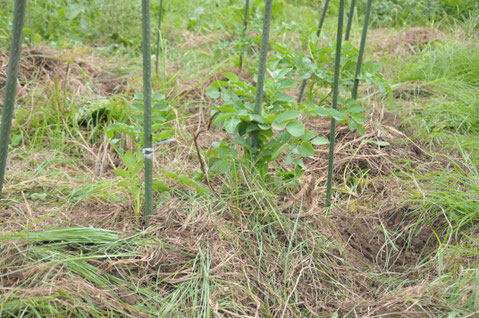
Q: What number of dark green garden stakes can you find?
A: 9